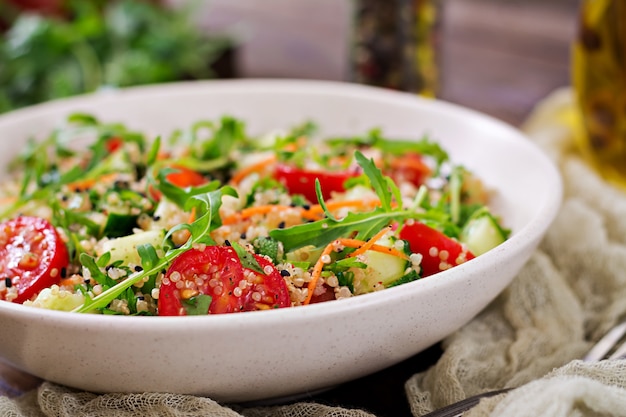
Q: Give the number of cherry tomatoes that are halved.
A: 2